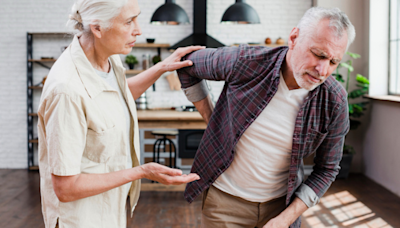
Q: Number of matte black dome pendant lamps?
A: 2